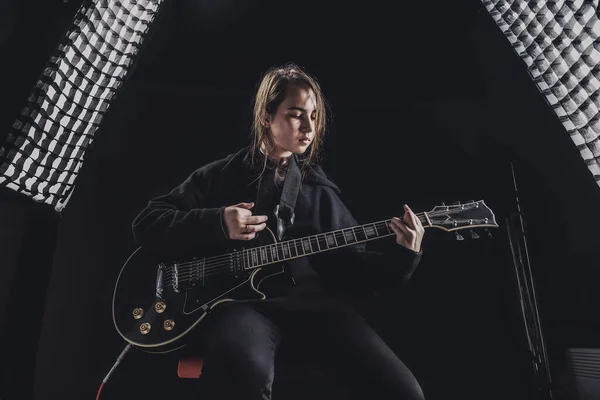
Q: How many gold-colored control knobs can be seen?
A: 4